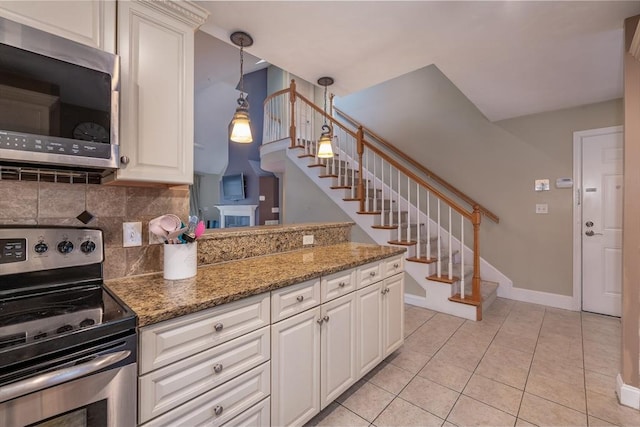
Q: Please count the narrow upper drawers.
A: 4